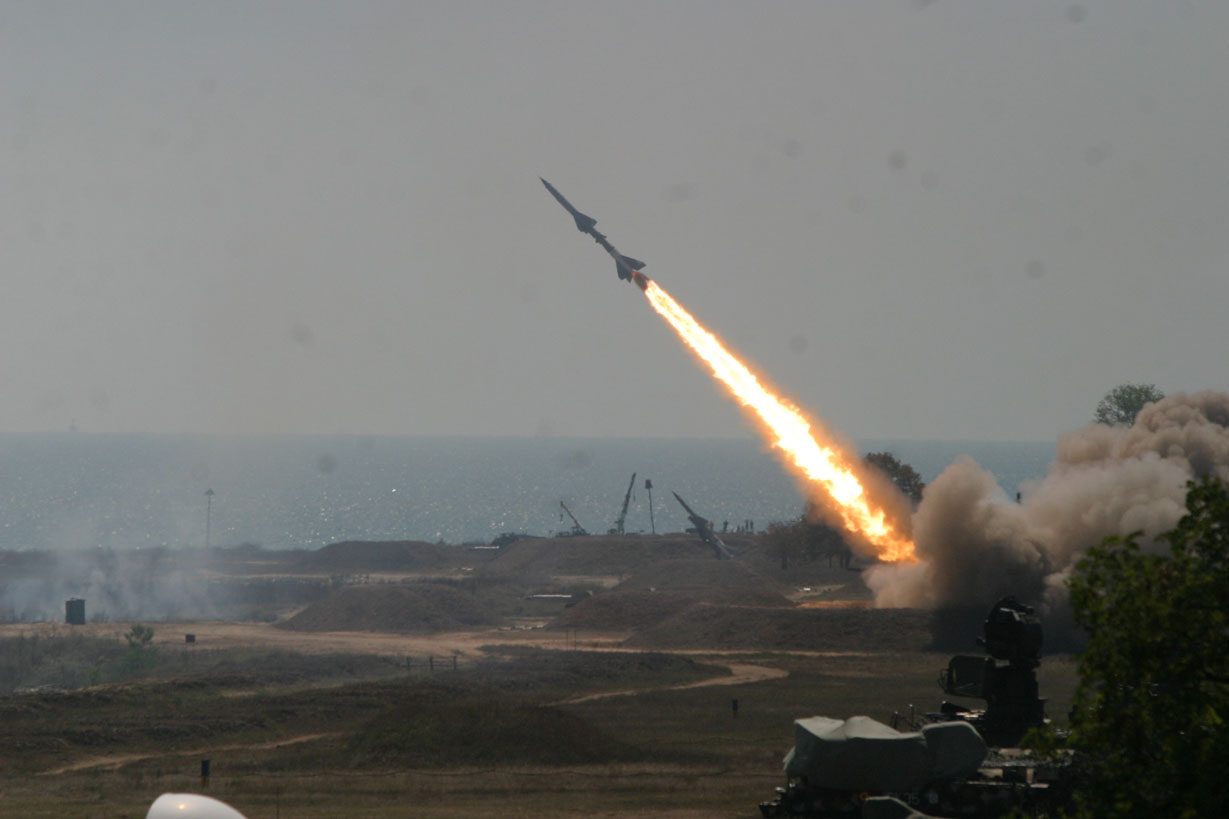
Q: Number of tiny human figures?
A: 6